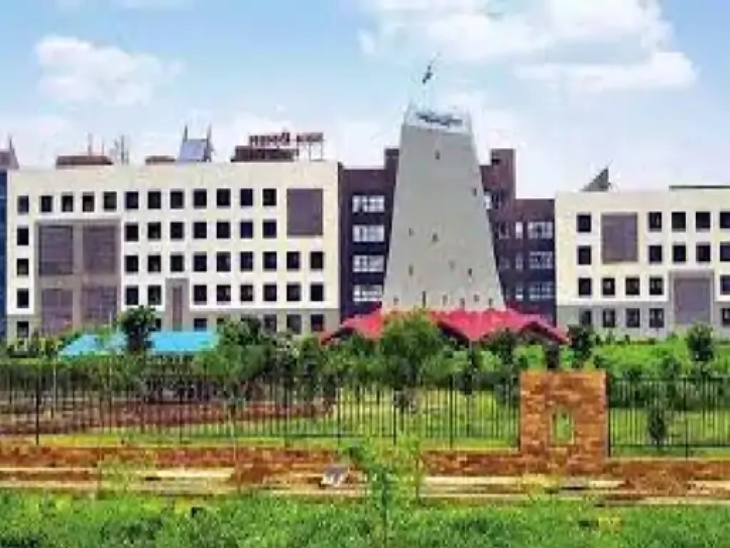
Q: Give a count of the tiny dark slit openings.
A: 13